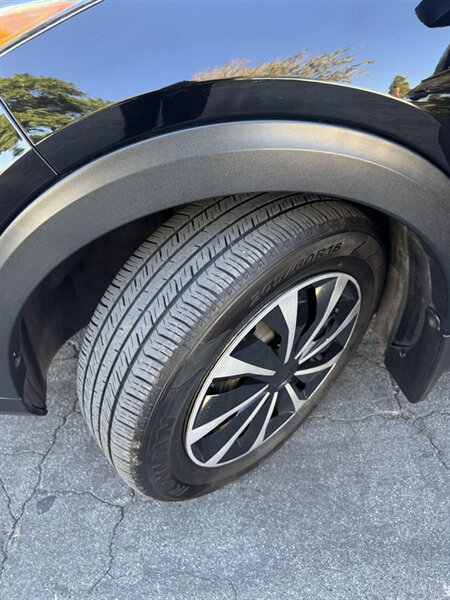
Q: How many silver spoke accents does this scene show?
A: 9